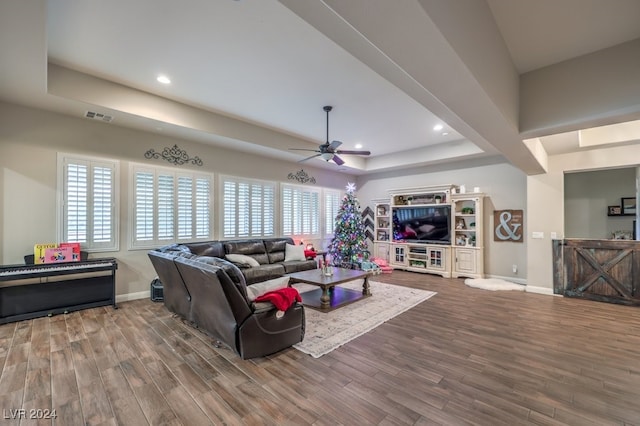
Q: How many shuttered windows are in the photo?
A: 5